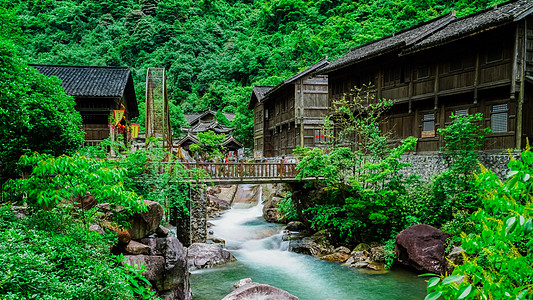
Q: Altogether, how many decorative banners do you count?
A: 2